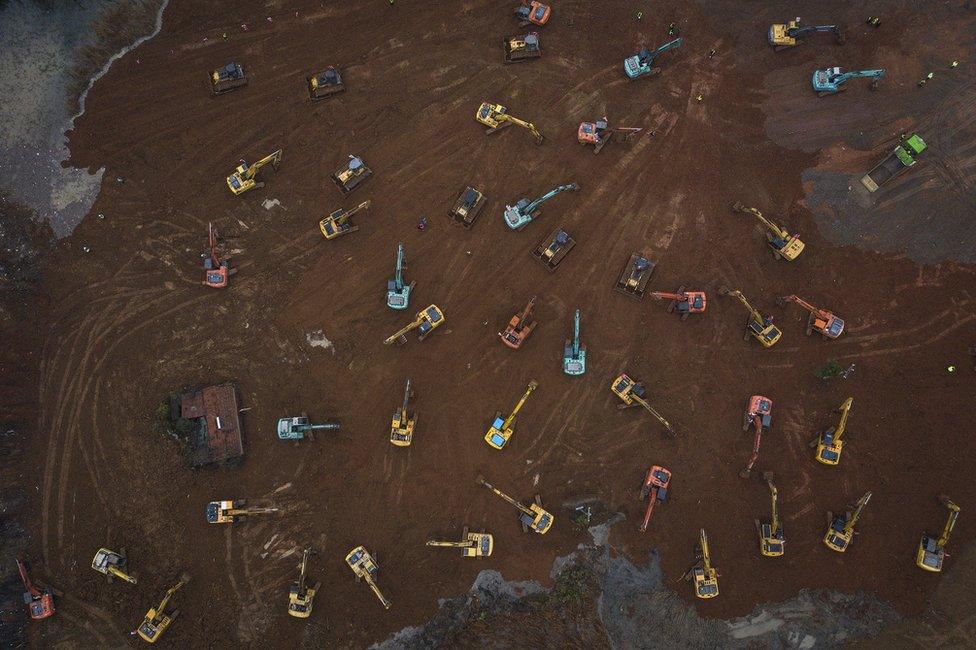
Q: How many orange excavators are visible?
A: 9